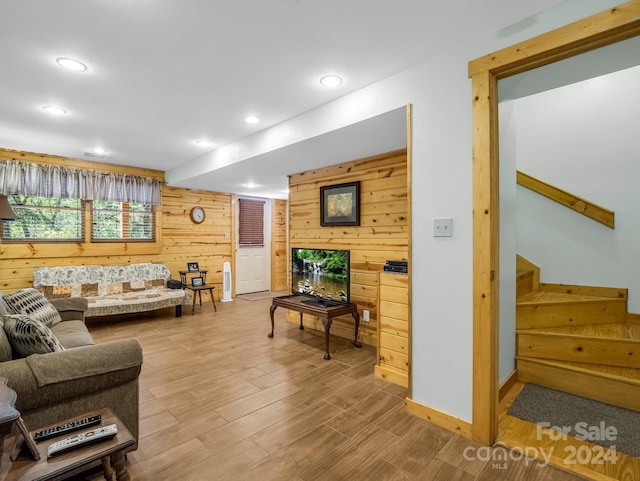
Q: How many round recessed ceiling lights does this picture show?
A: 7